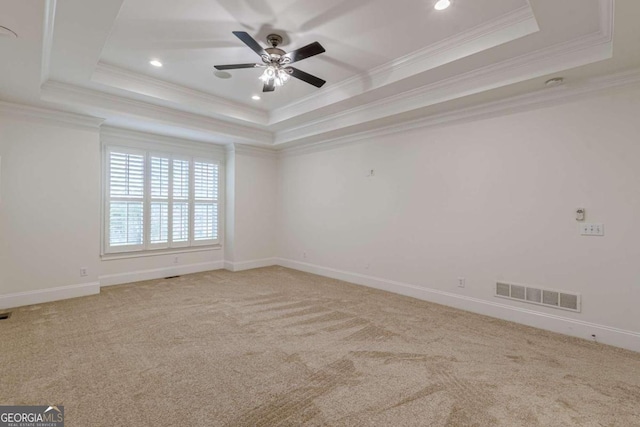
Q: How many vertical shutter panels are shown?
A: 4